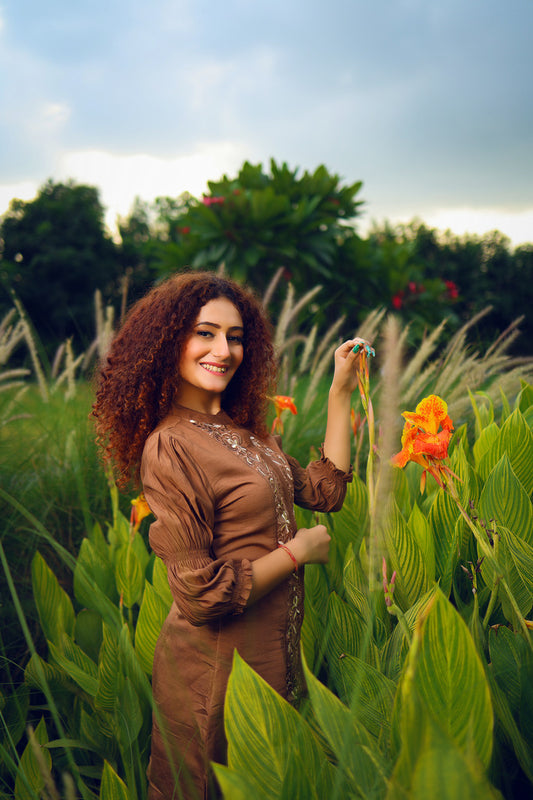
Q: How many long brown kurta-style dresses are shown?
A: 1